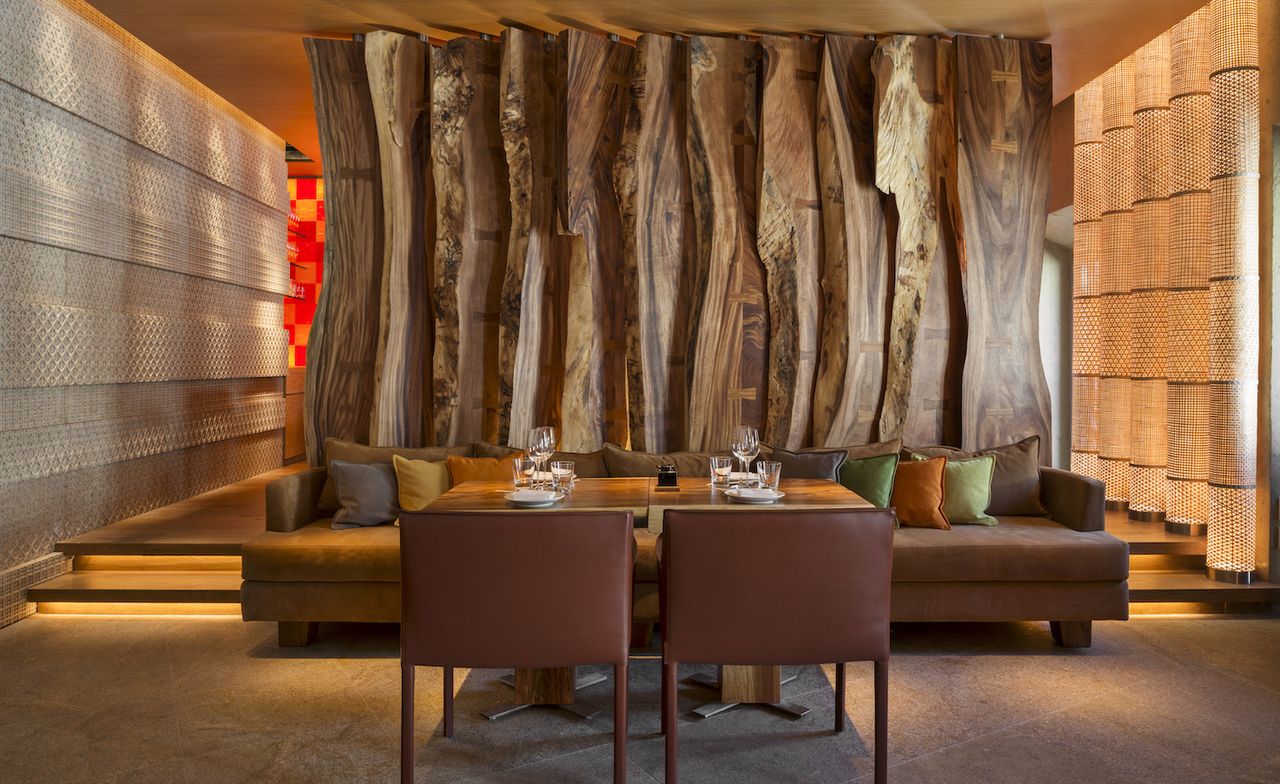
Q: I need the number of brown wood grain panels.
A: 11